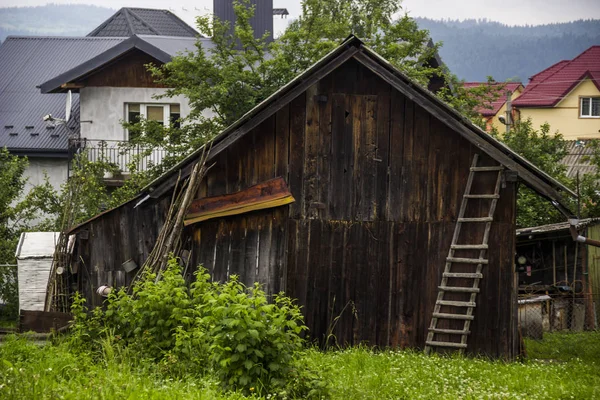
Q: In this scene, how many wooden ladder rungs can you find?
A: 11